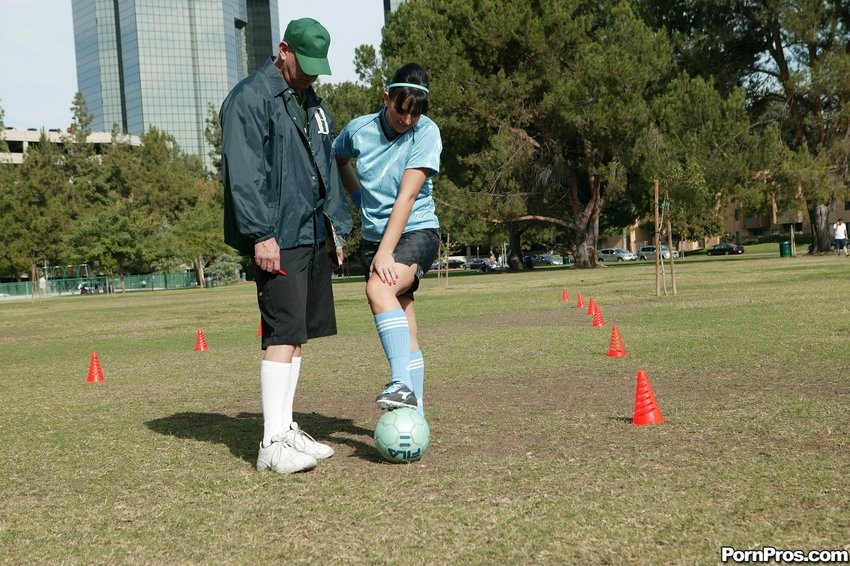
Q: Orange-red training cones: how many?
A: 9